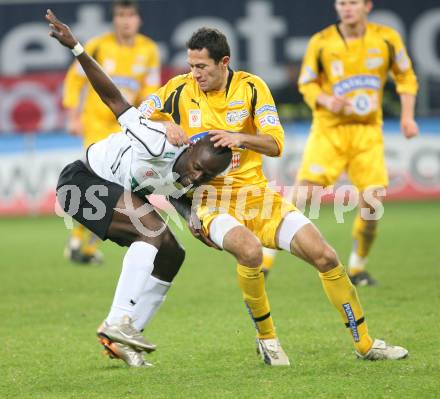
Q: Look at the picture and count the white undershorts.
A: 1